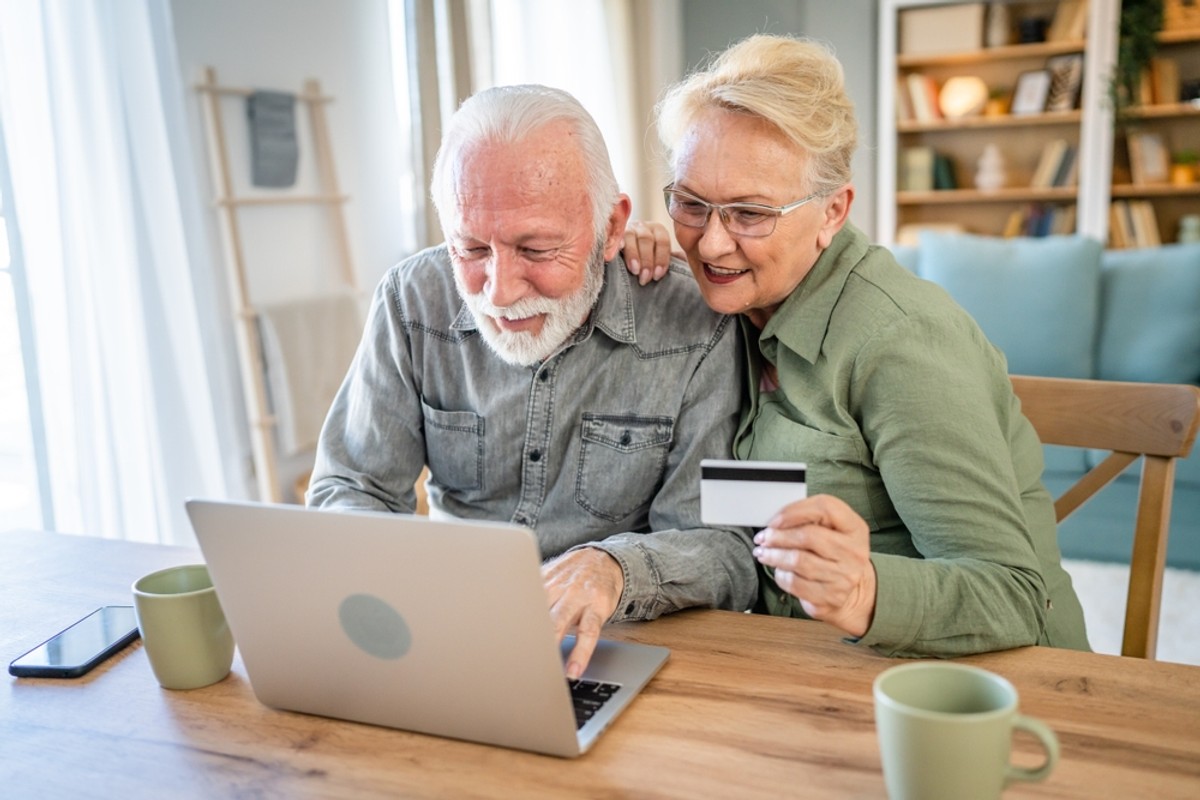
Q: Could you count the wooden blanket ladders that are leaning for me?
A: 1